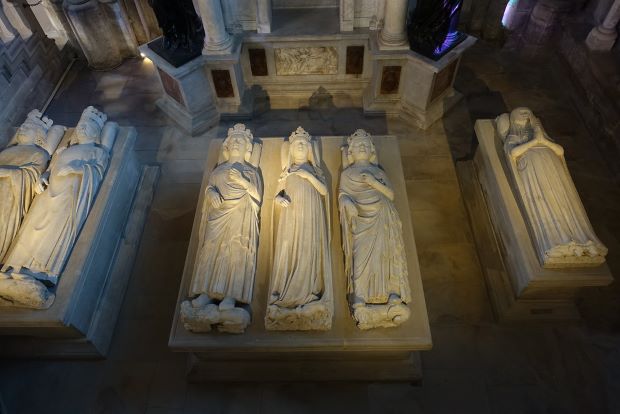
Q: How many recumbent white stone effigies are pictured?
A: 6